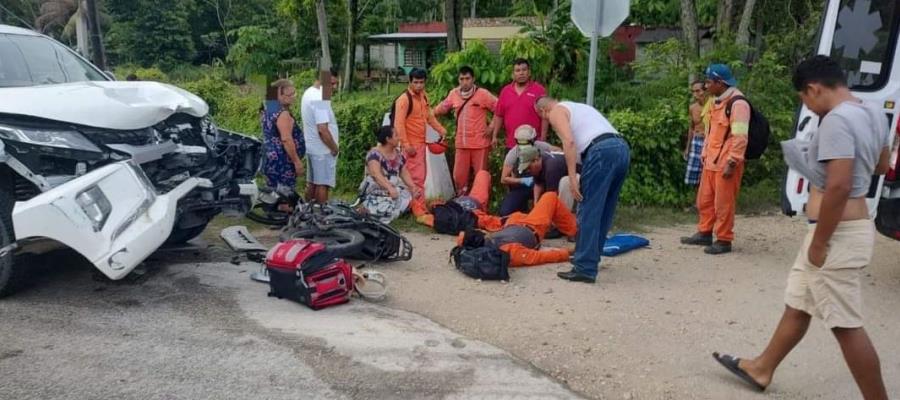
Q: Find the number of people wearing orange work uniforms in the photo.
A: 5